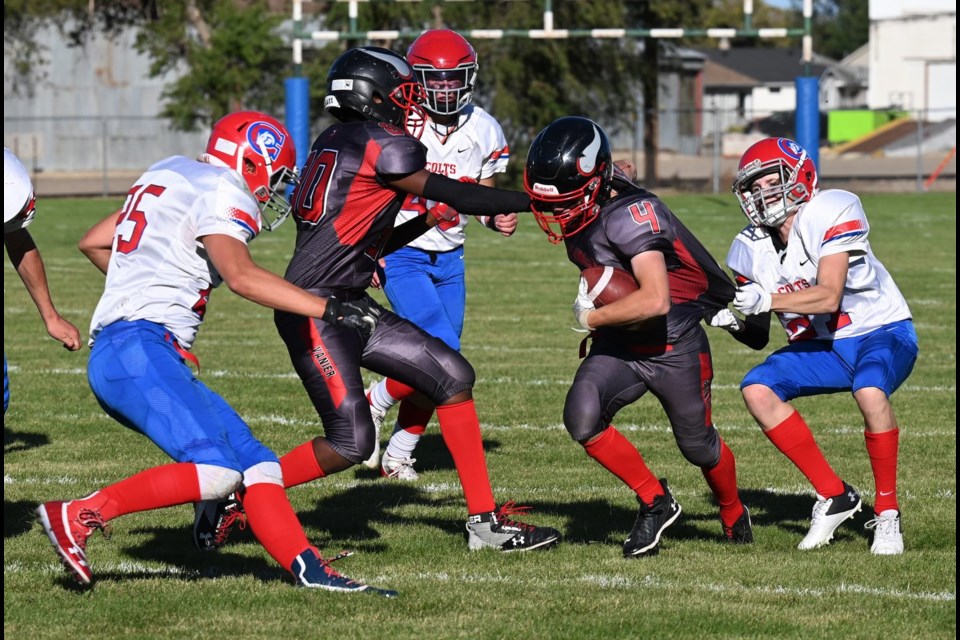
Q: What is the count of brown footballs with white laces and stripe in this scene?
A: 1